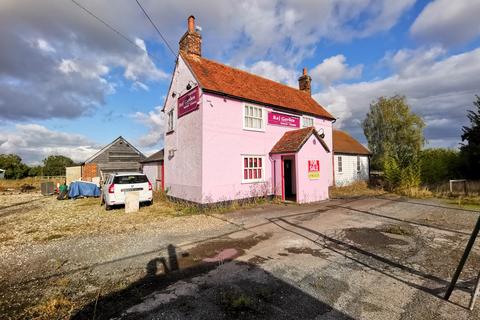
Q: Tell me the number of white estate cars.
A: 1